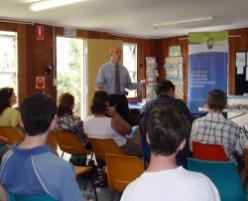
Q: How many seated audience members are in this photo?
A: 7